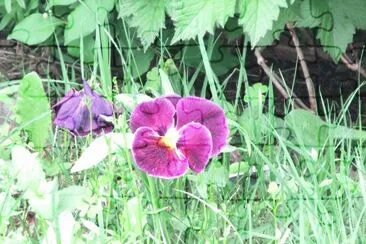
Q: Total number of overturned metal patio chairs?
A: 0